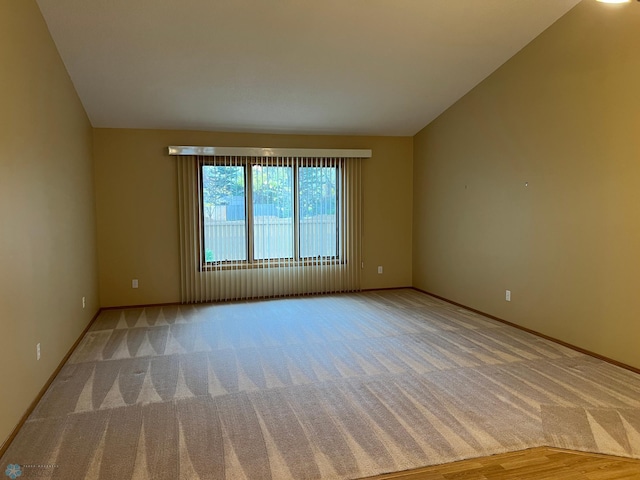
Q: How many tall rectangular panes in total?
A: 3